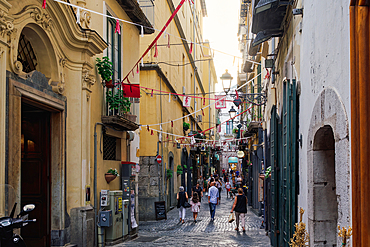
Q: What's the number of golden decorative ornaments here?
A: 2